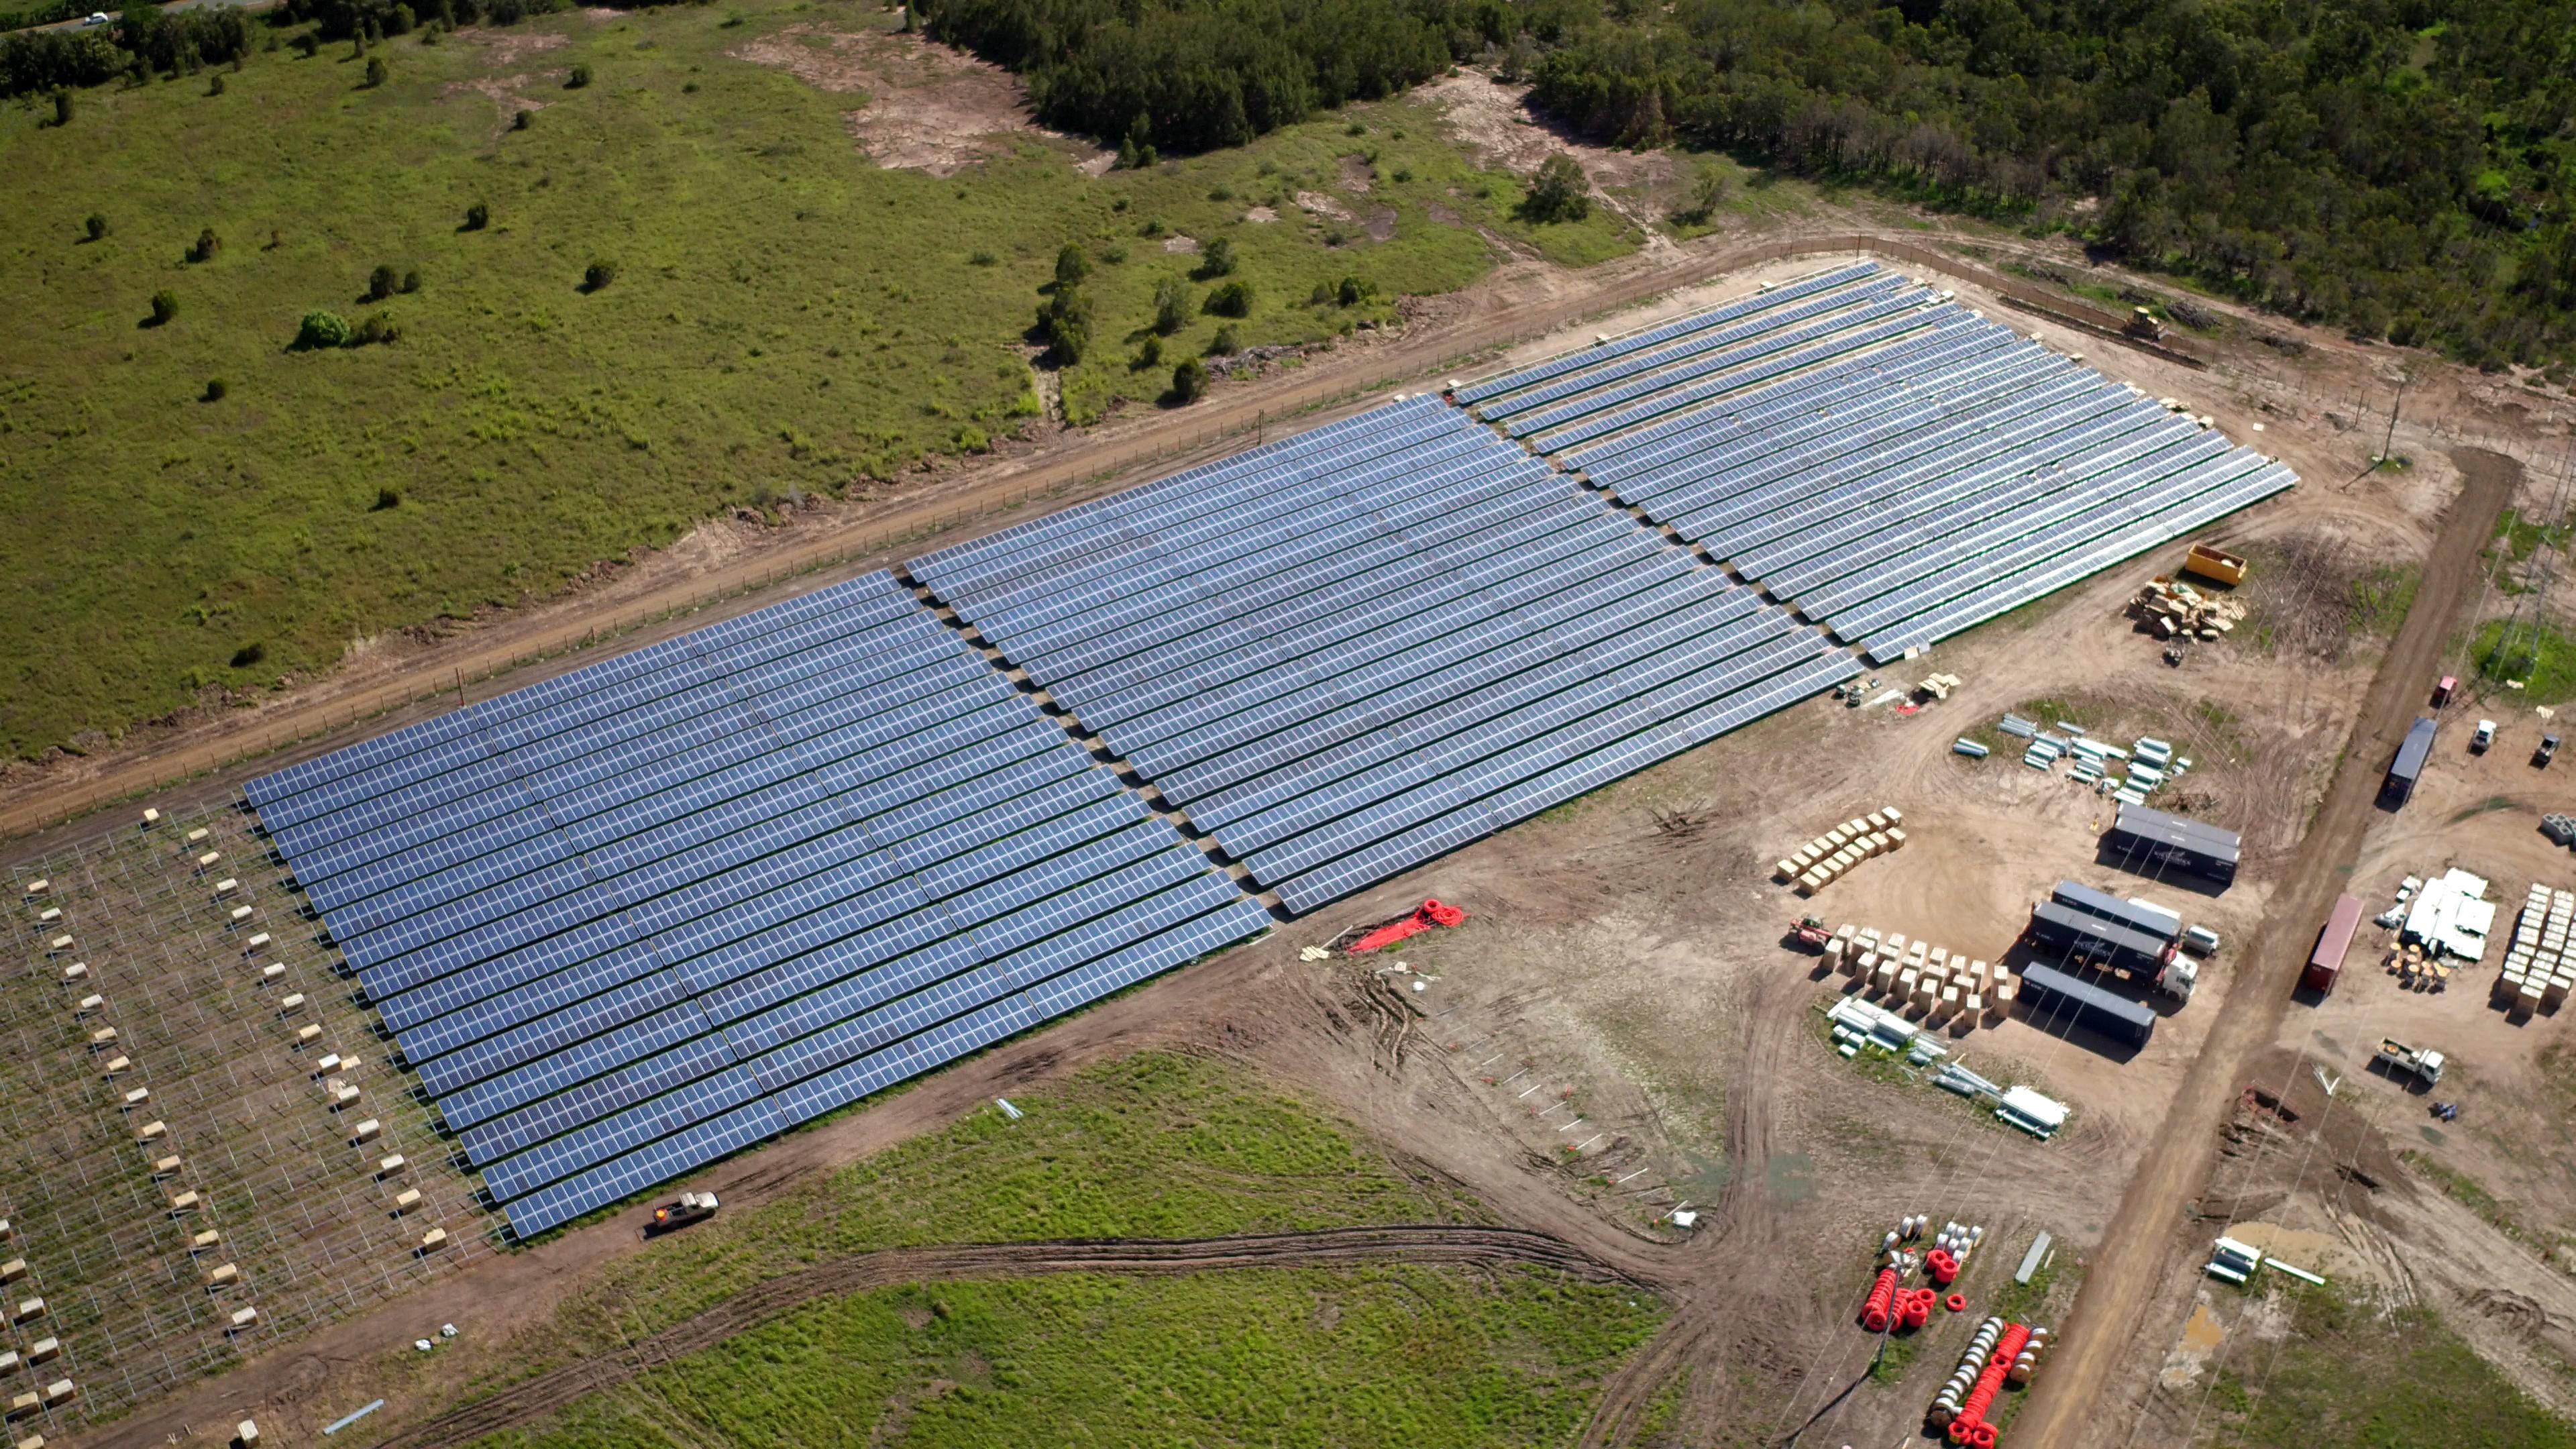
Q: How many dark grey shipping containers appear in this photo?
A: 6